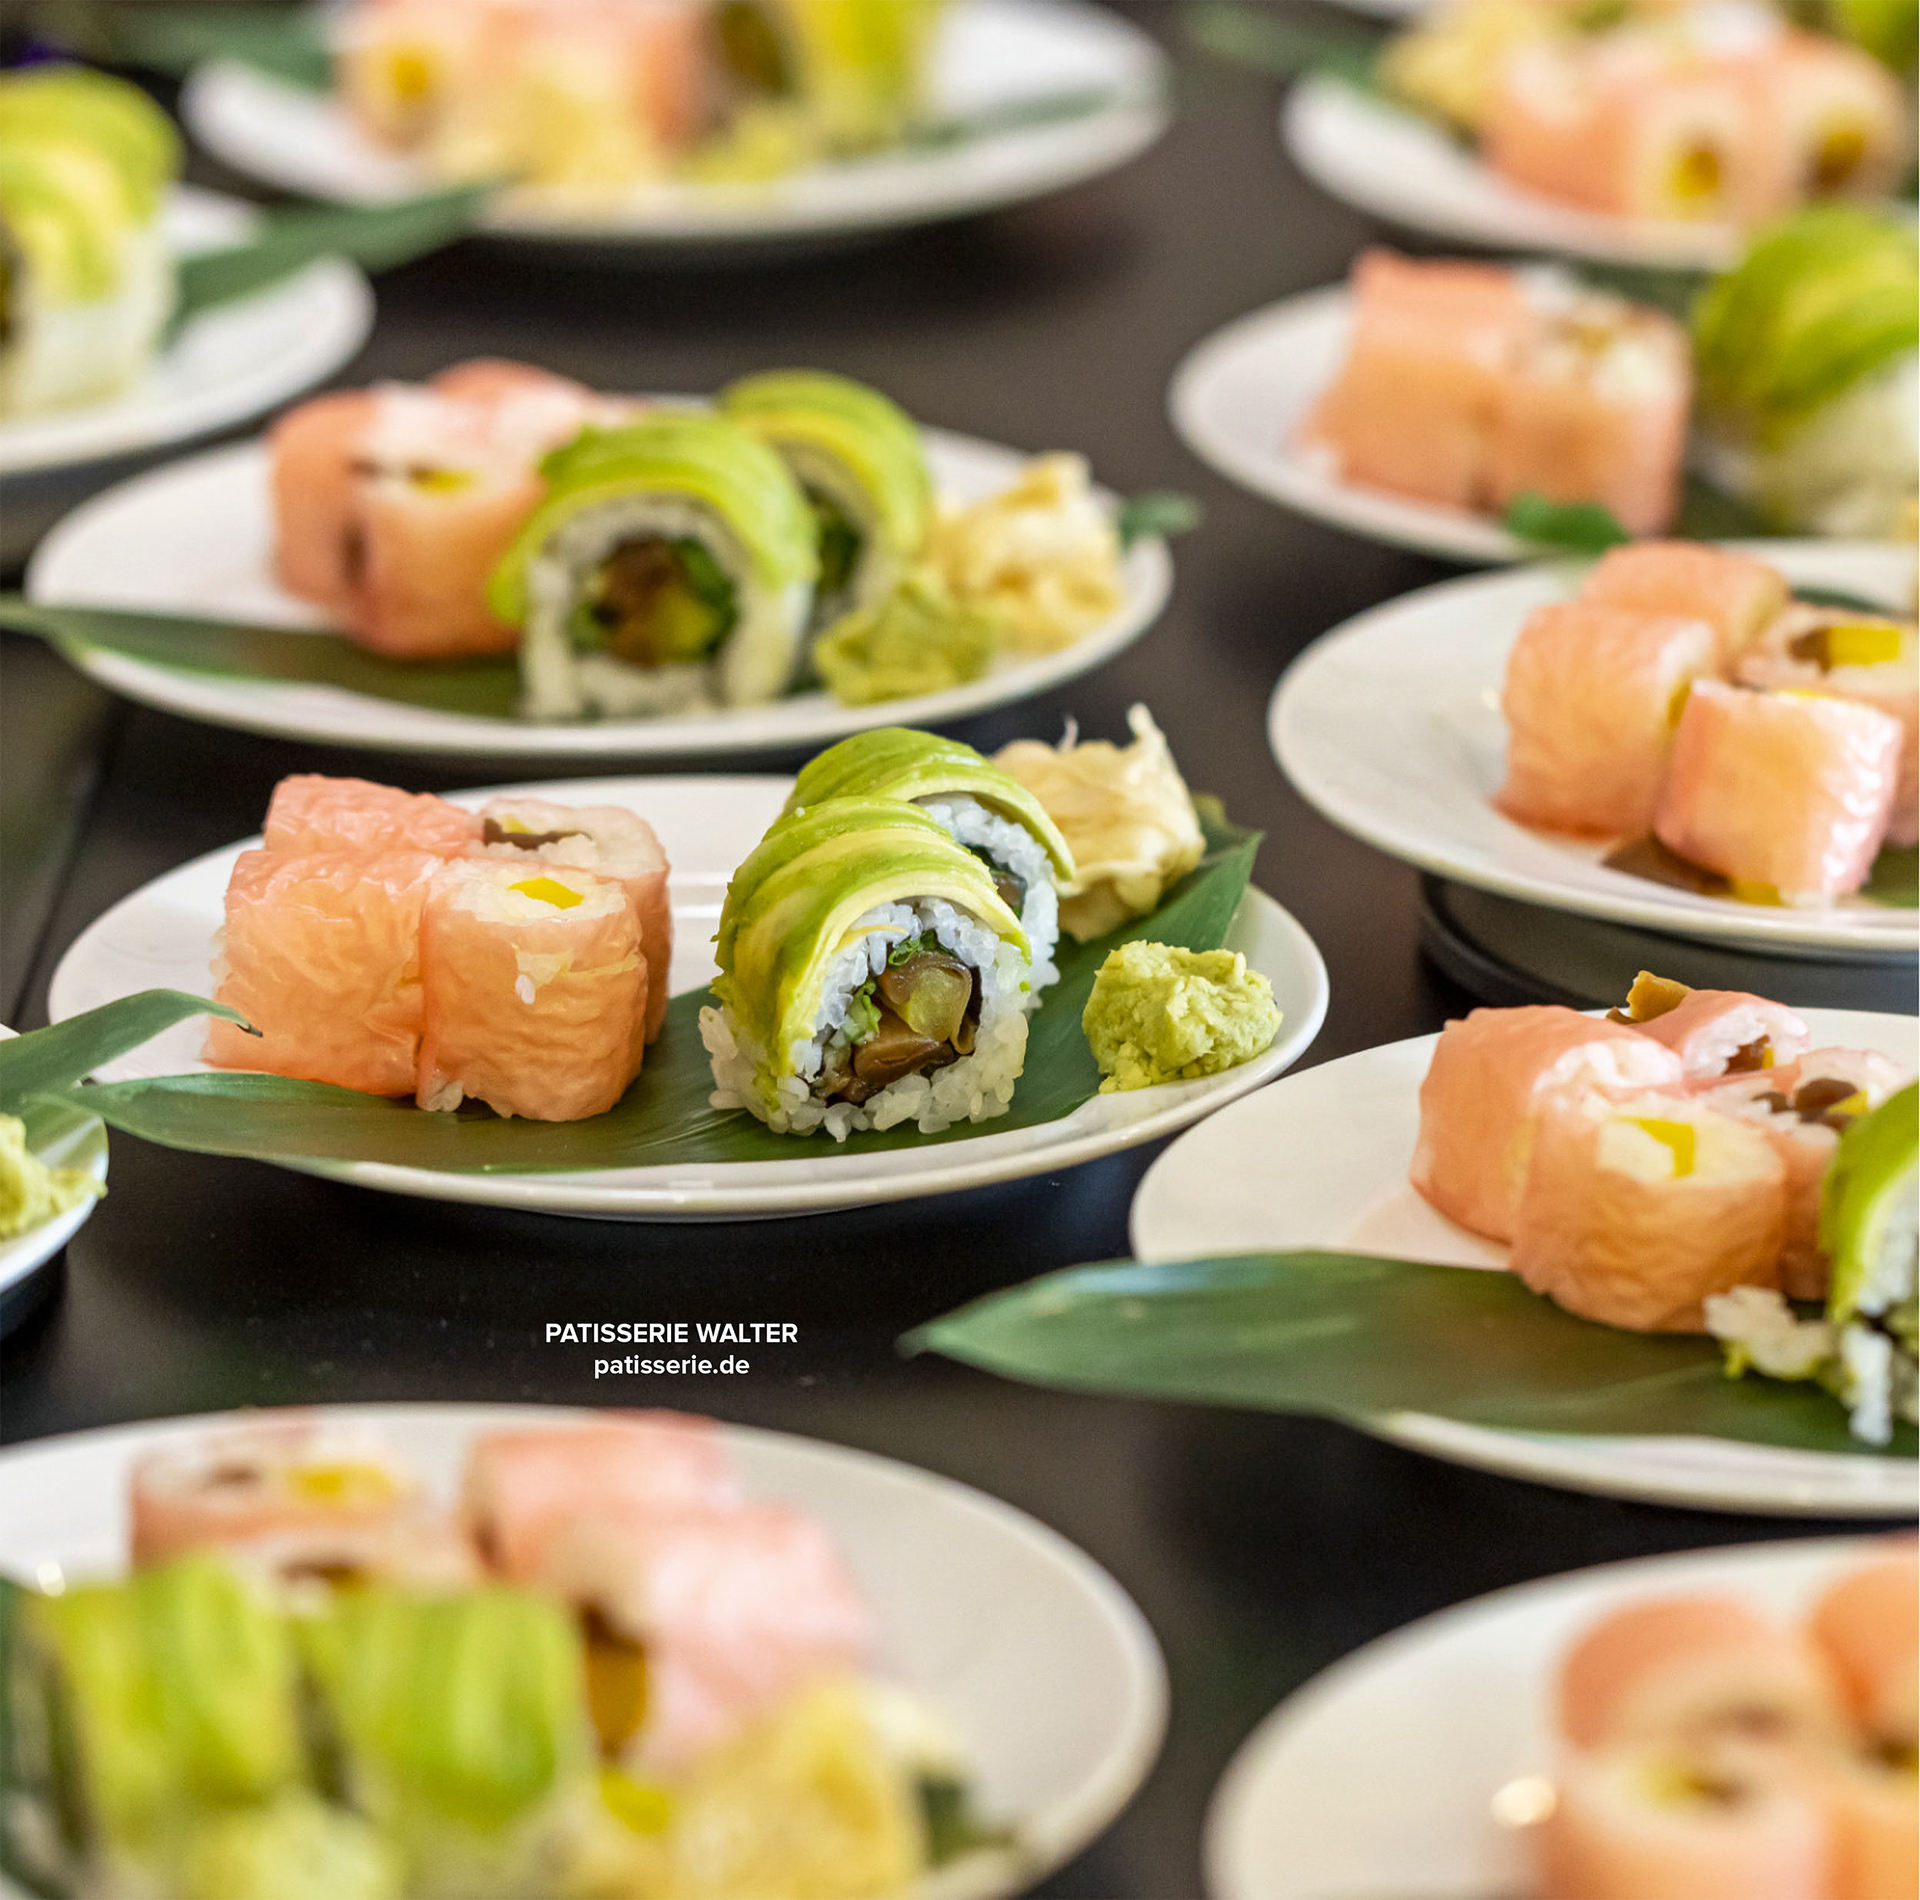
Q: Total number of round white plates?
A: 11